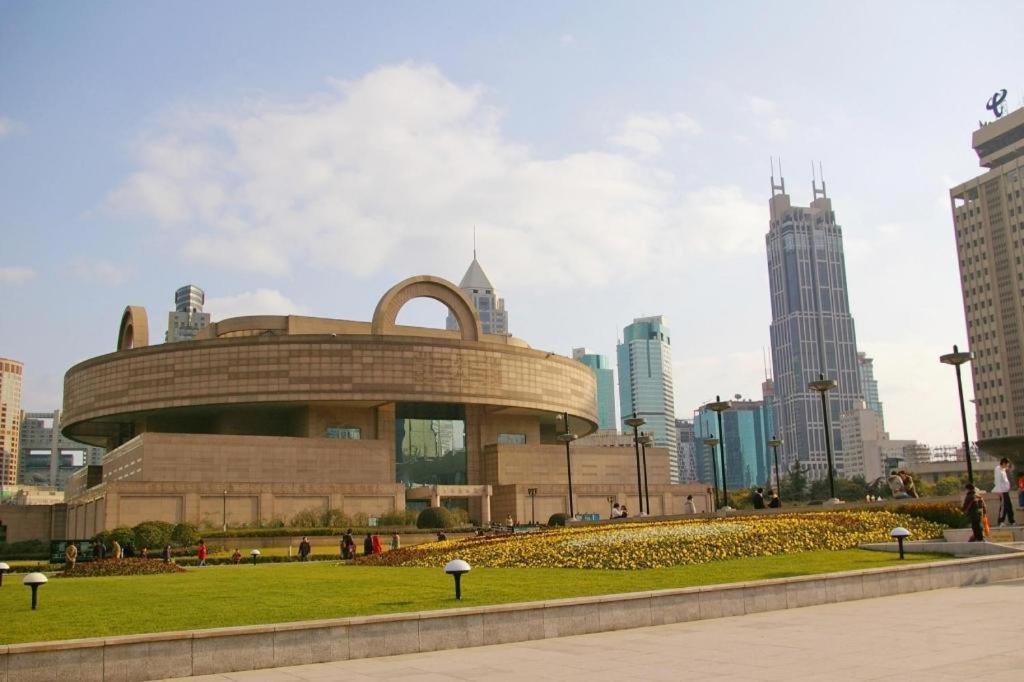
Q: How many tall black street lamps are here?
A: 8